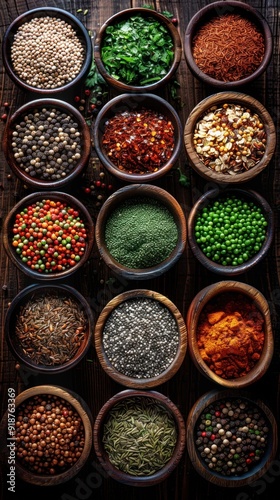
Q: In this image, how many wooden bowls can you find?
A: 15